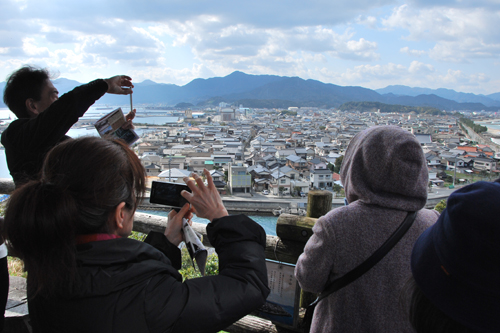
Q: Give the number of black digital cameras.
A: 1